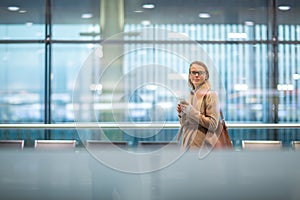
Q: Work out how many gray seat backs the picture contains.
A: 6